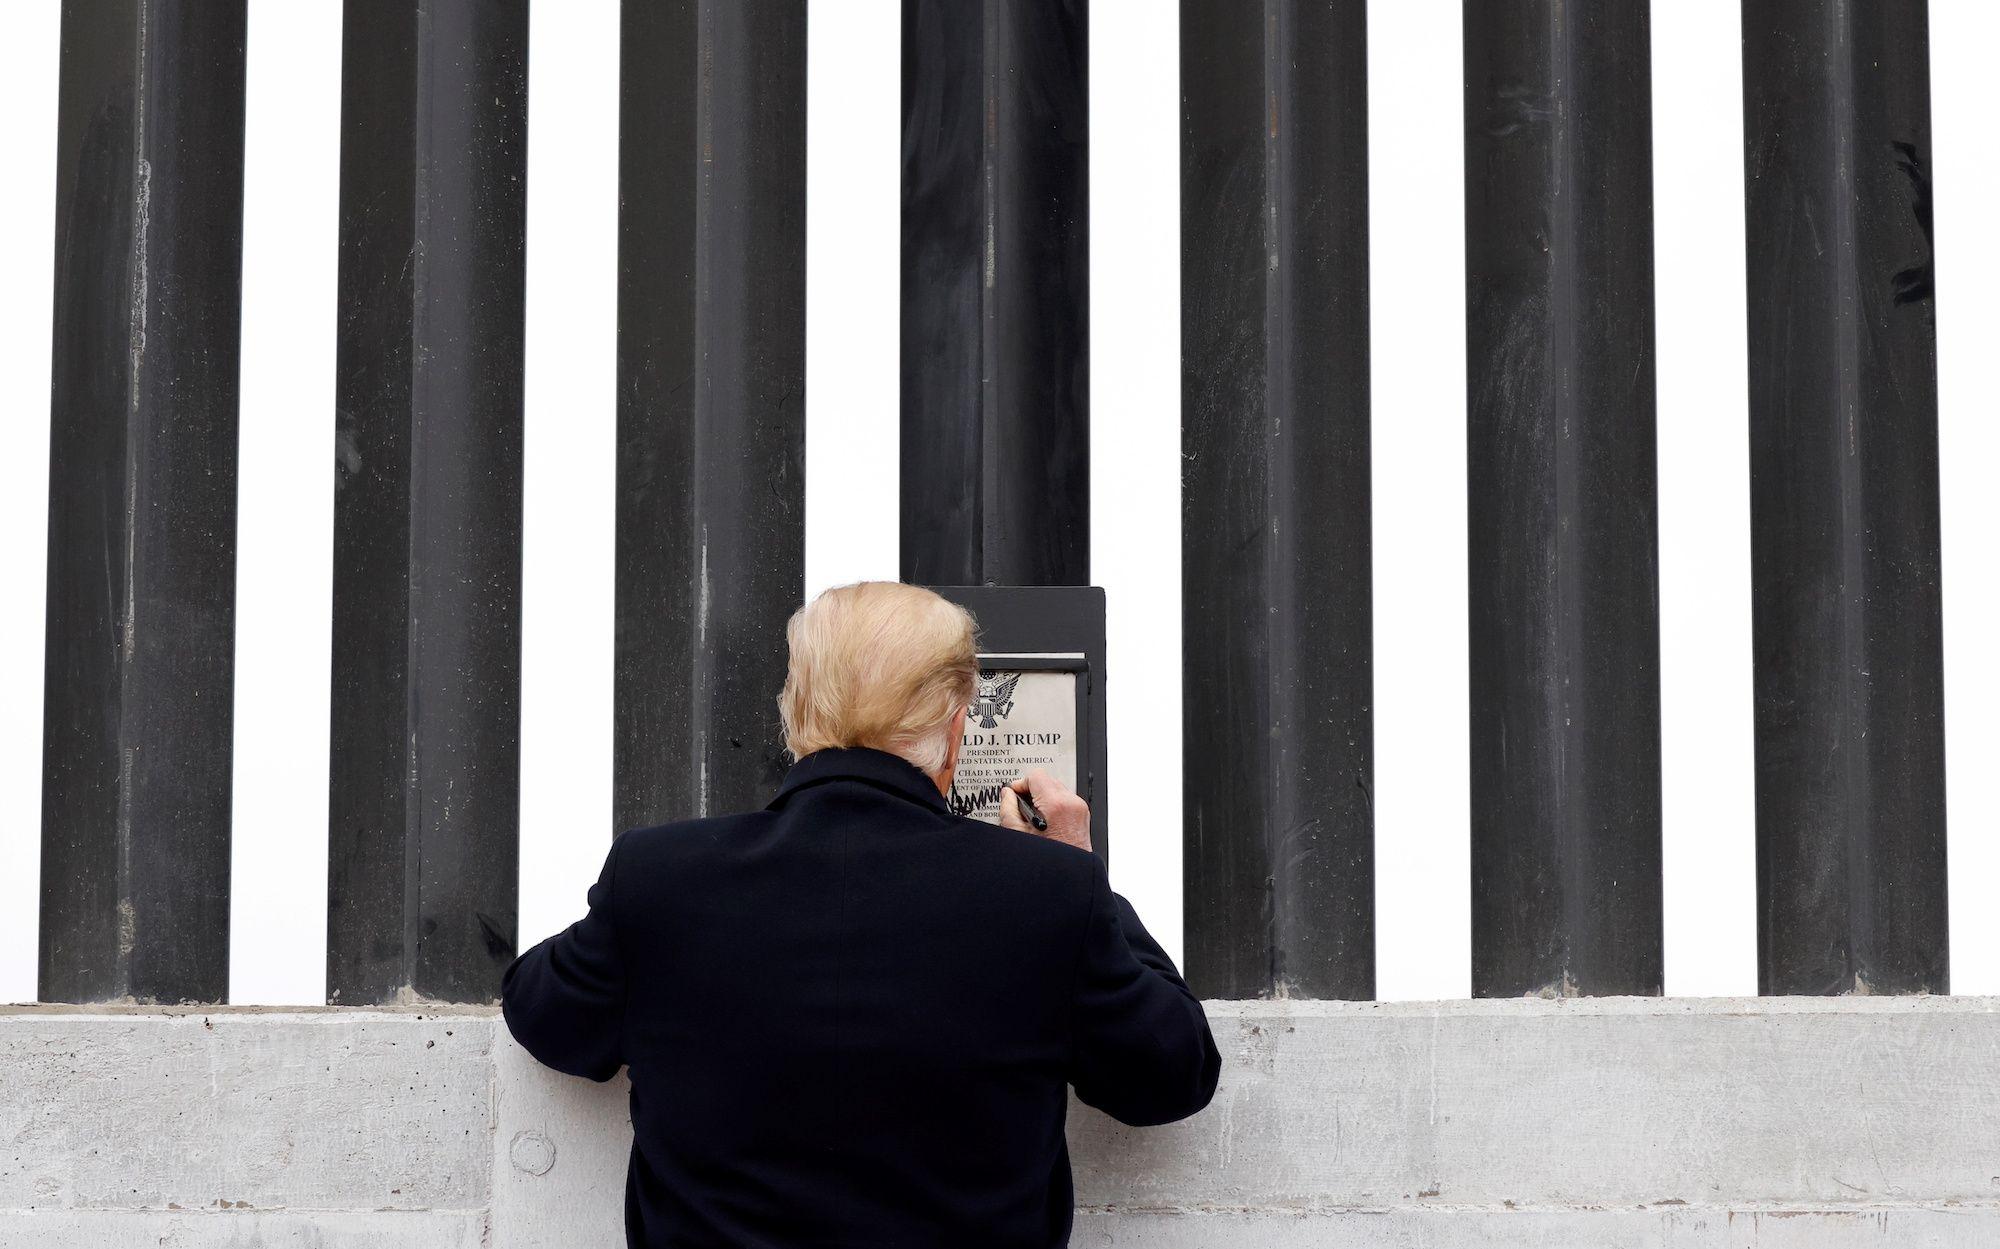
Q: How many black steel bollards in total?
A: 7